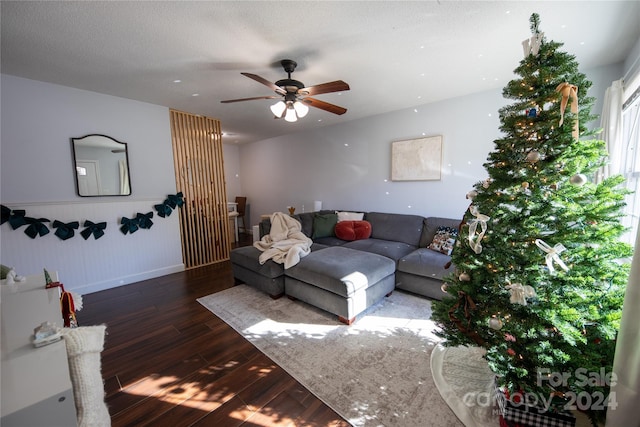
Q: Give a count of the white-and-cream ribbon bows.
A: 3